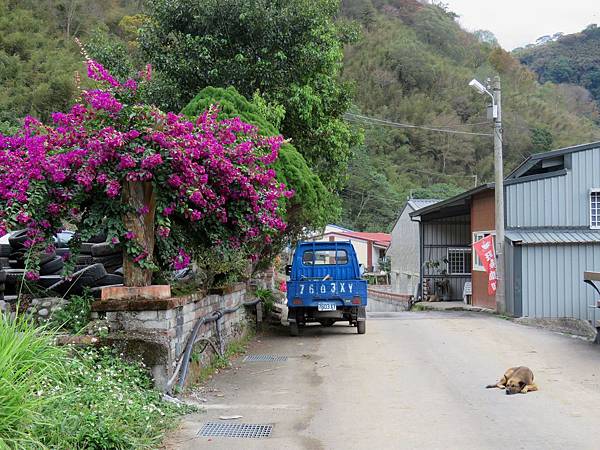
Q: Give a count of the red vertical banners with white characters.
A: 1